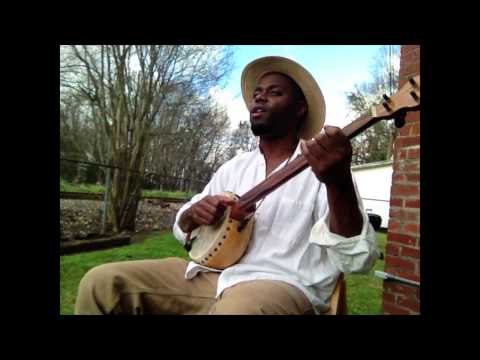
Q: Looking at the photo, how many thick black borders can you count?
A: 4